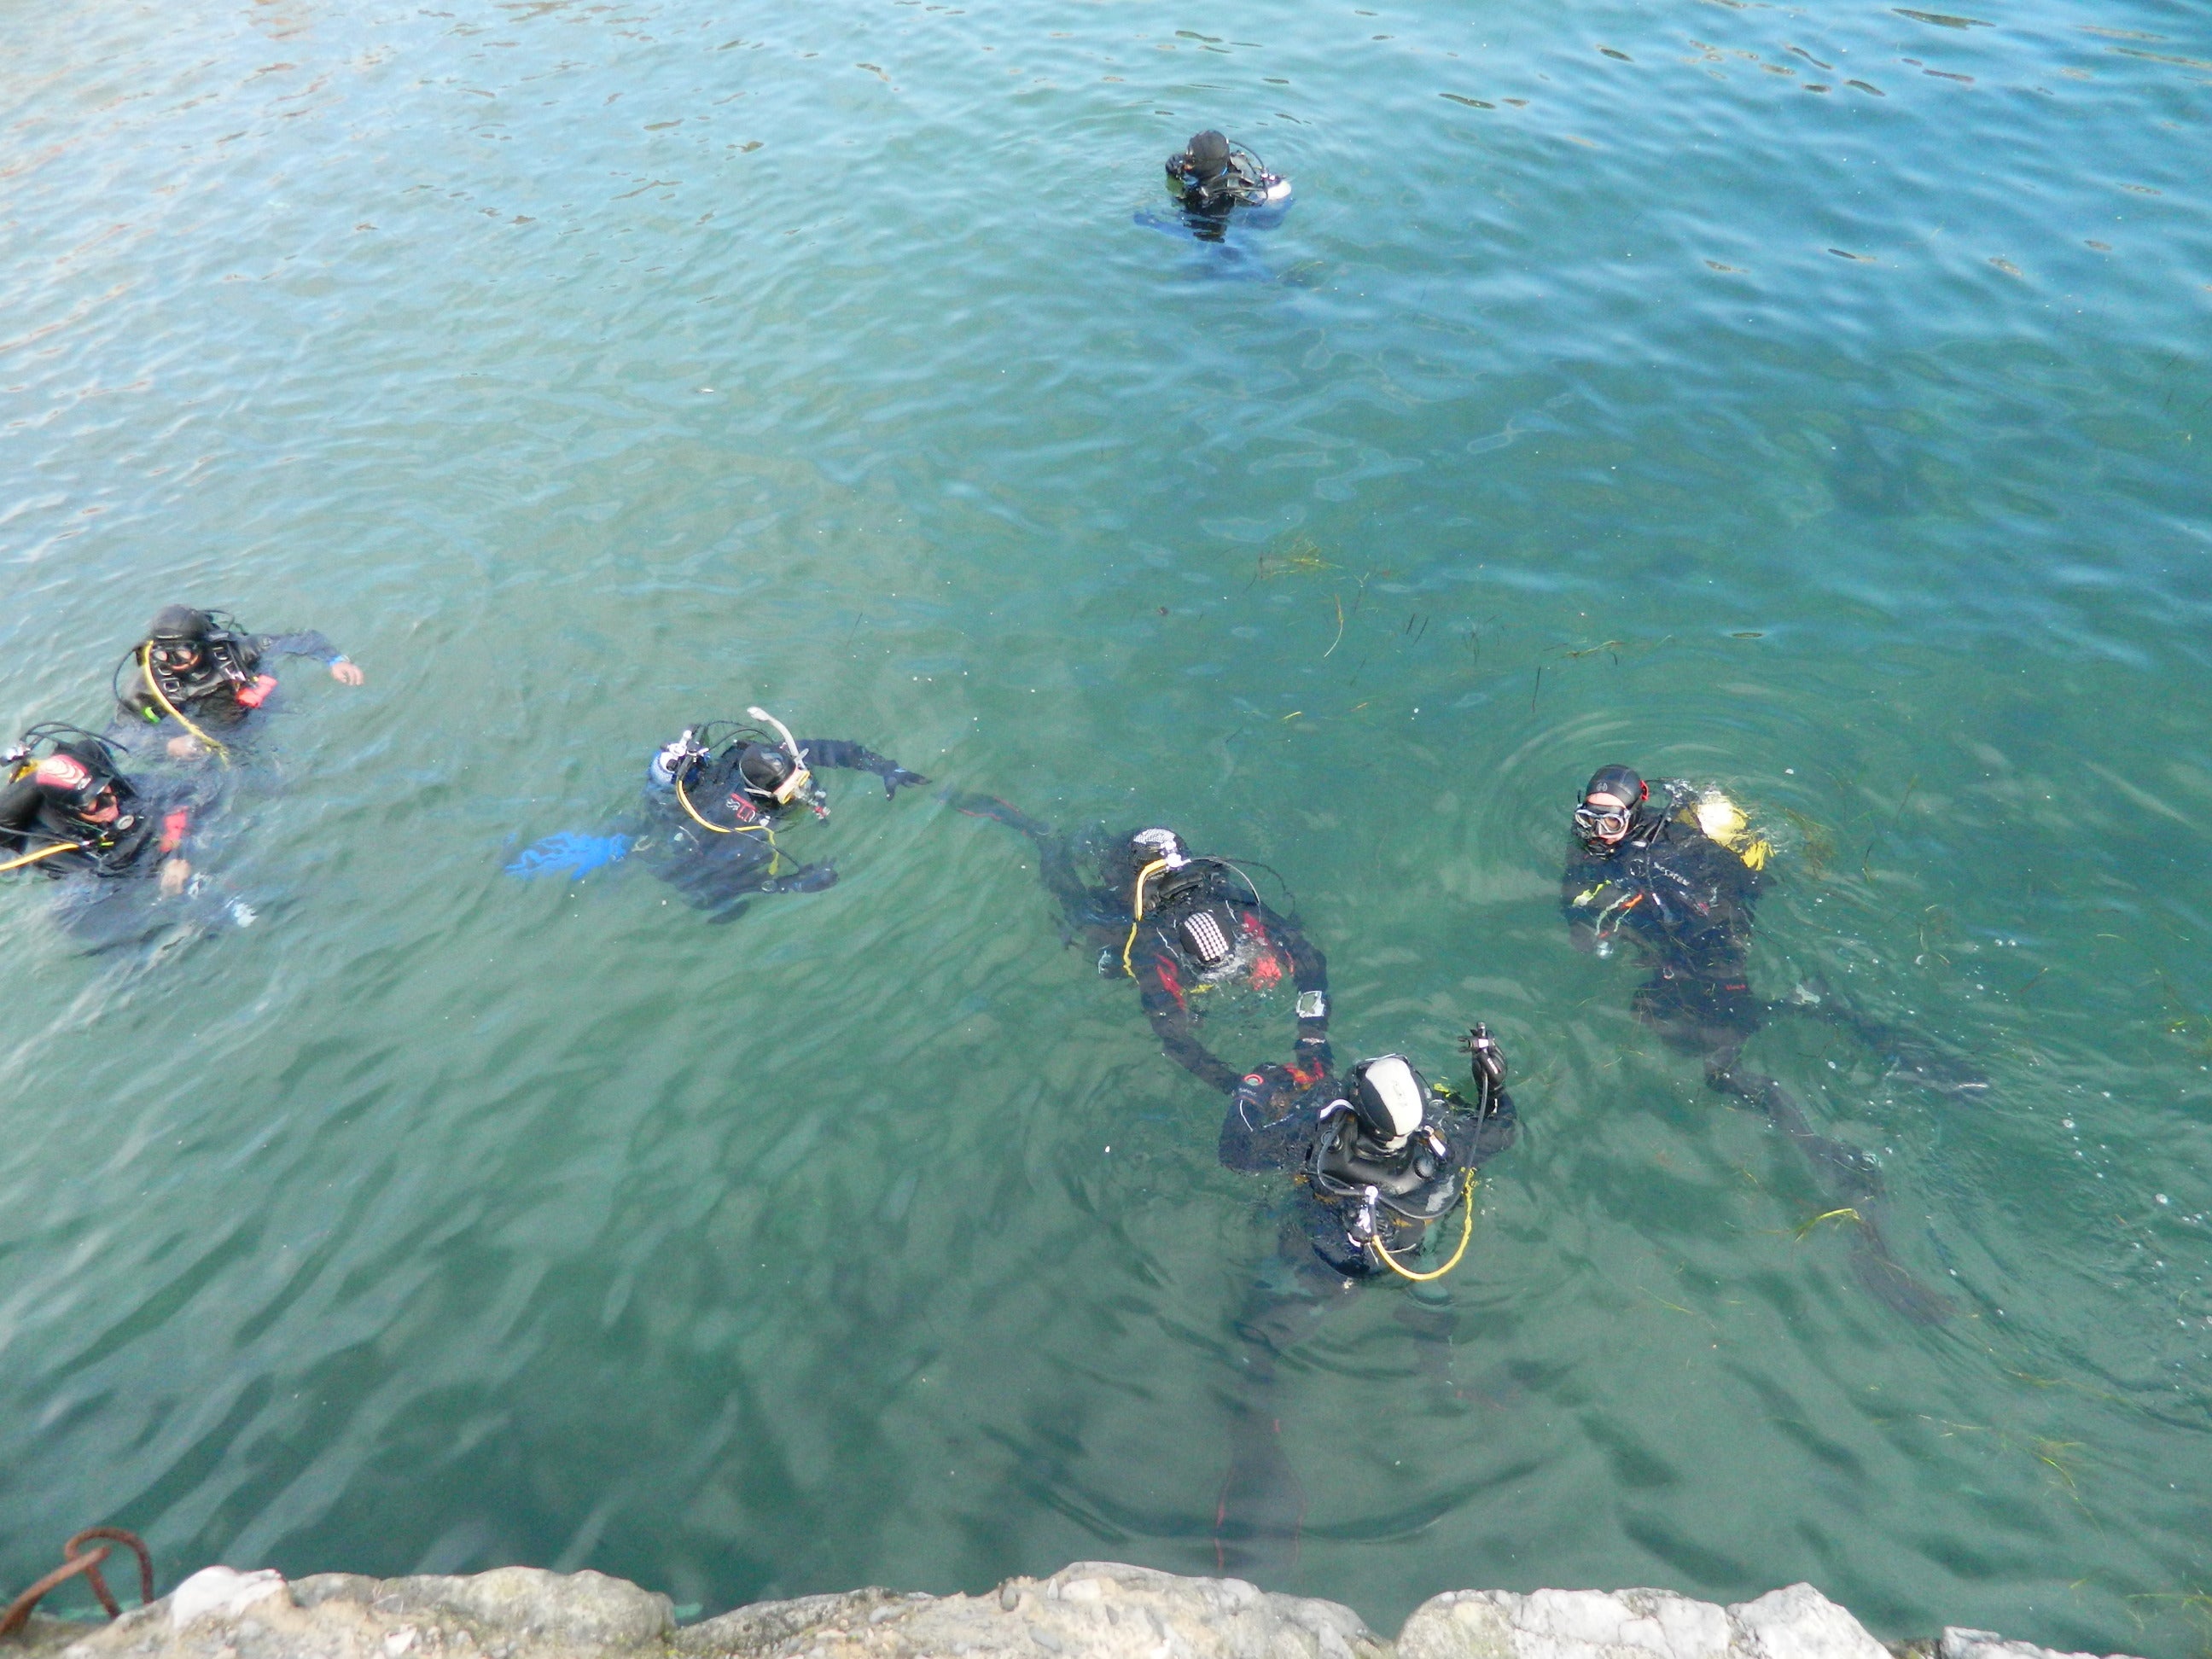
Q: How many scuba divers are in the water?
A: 7